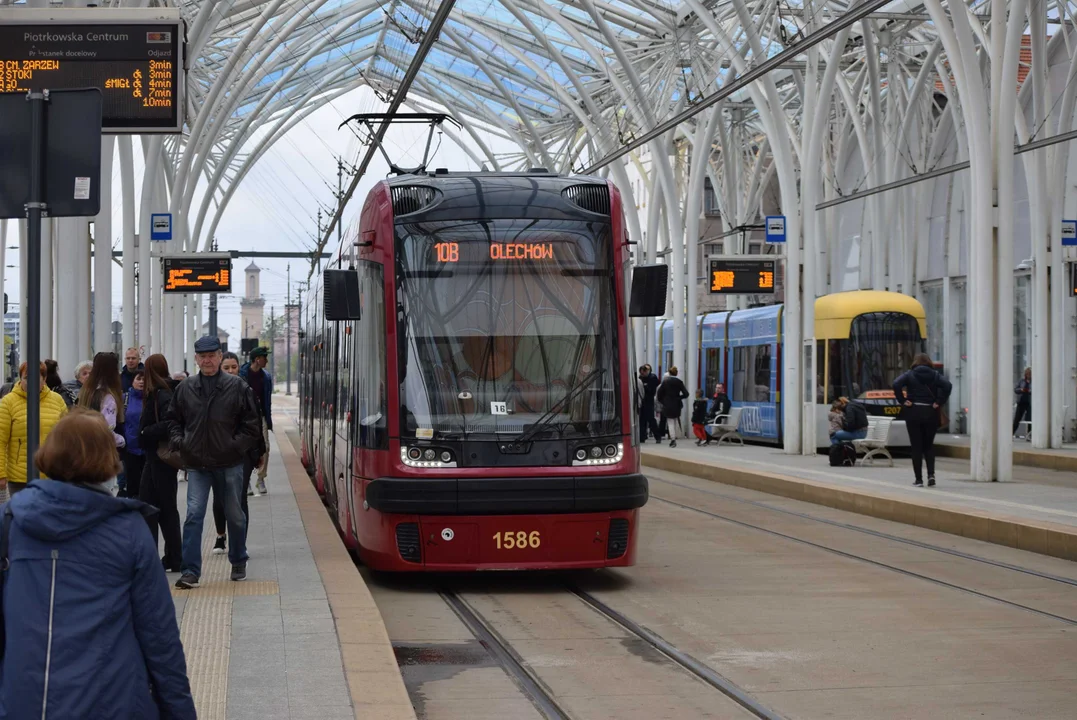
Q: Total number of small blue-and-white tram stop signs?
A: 3